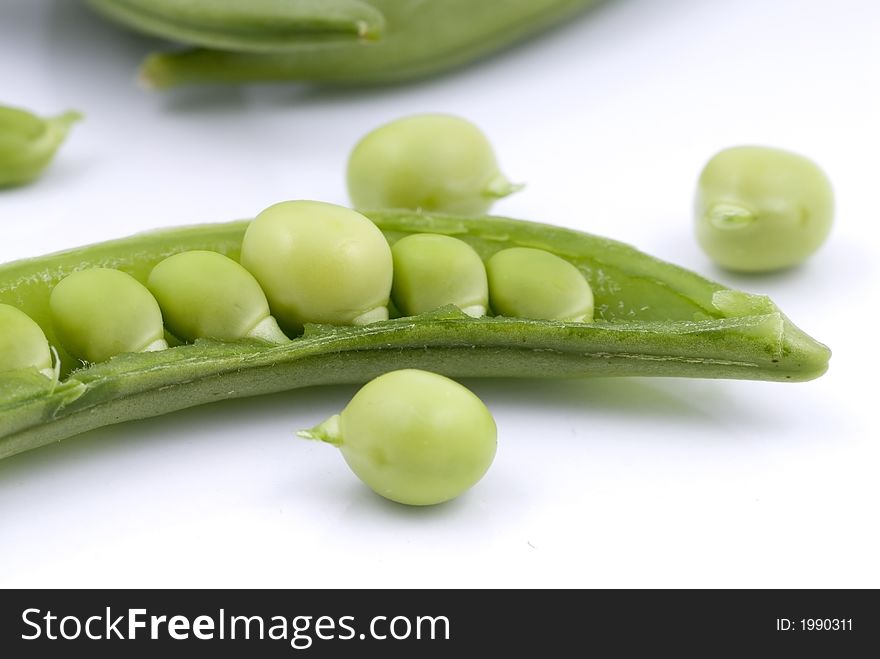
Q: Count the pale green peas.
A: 9